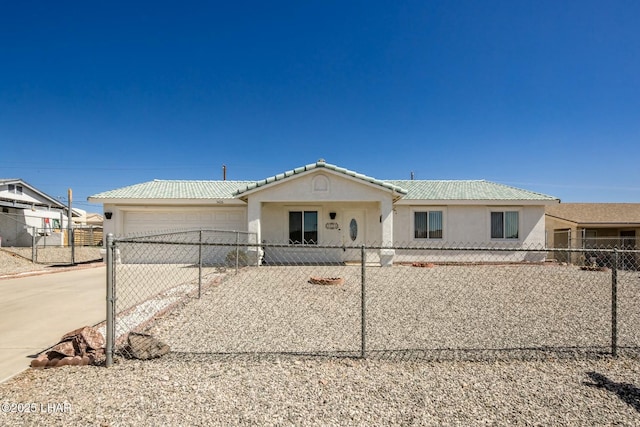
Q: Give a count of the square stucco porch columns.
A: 2